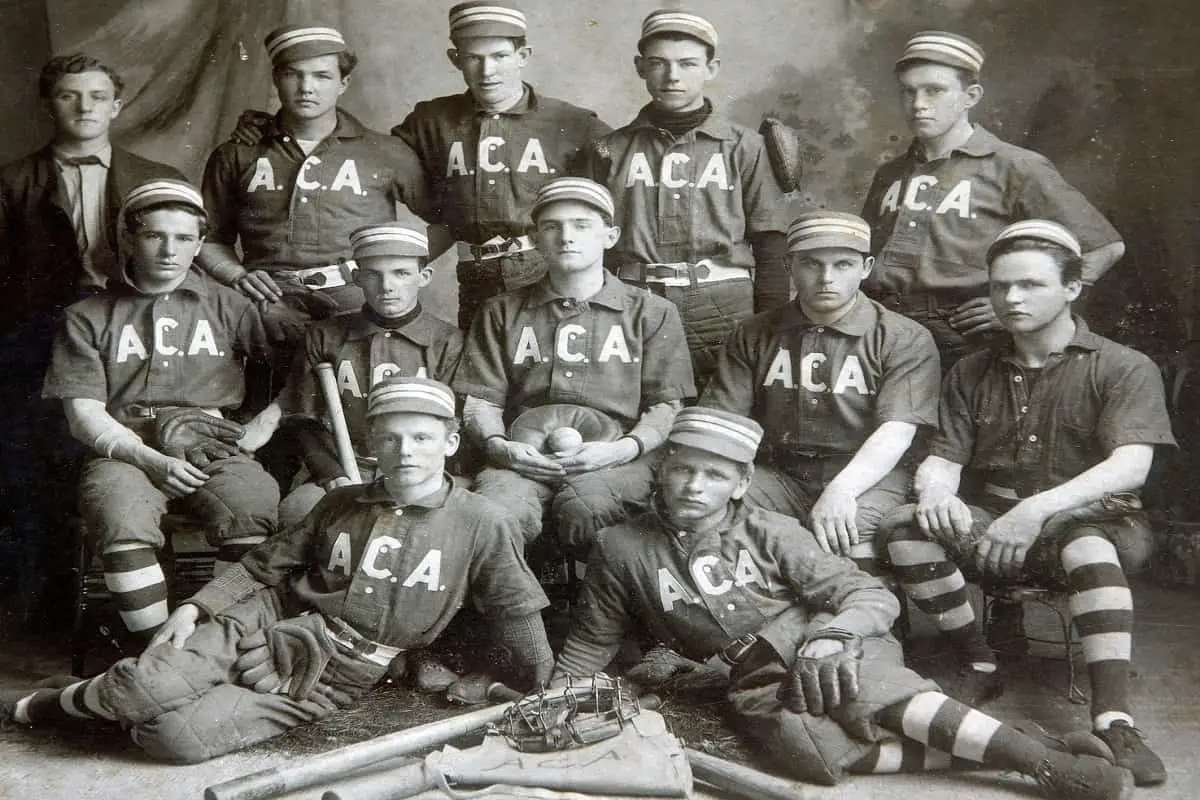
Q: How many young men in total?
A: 12